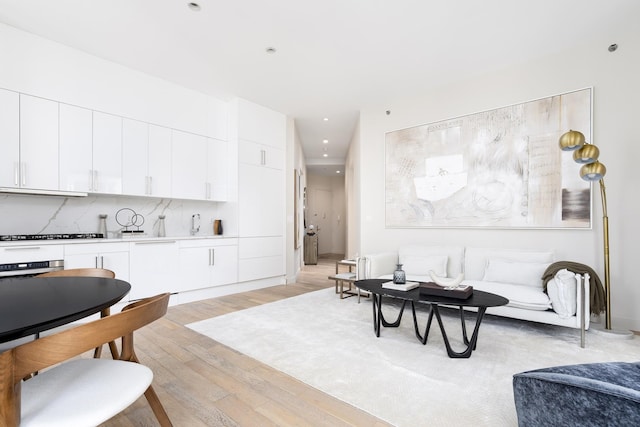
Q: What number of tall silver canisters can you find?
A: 2